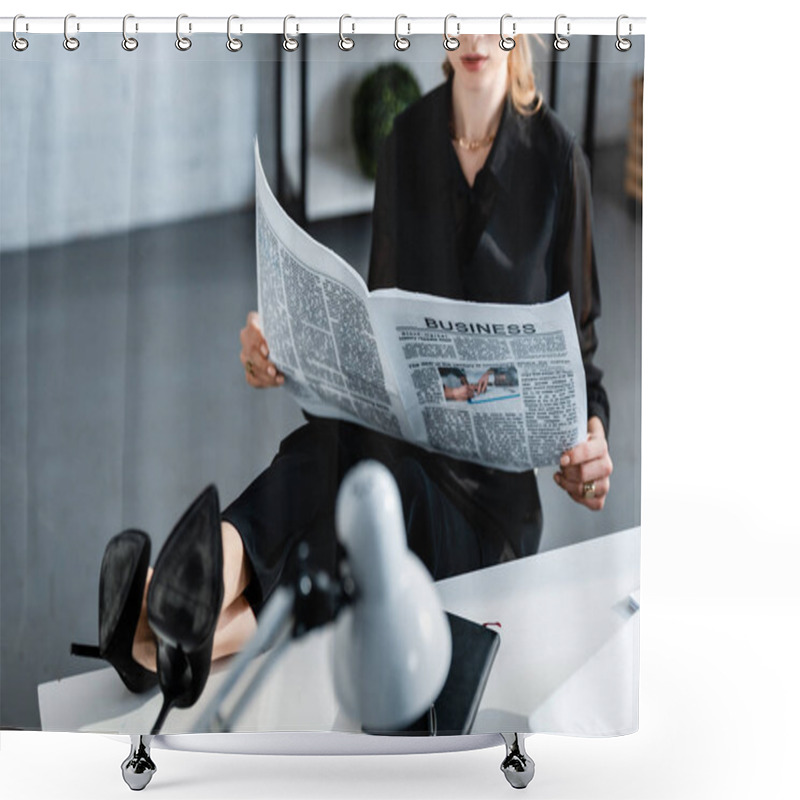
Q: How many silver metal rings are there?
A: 12